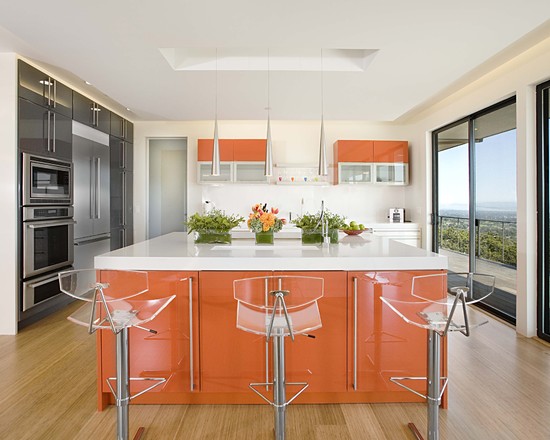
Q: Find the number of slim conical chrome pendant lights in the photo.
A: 3